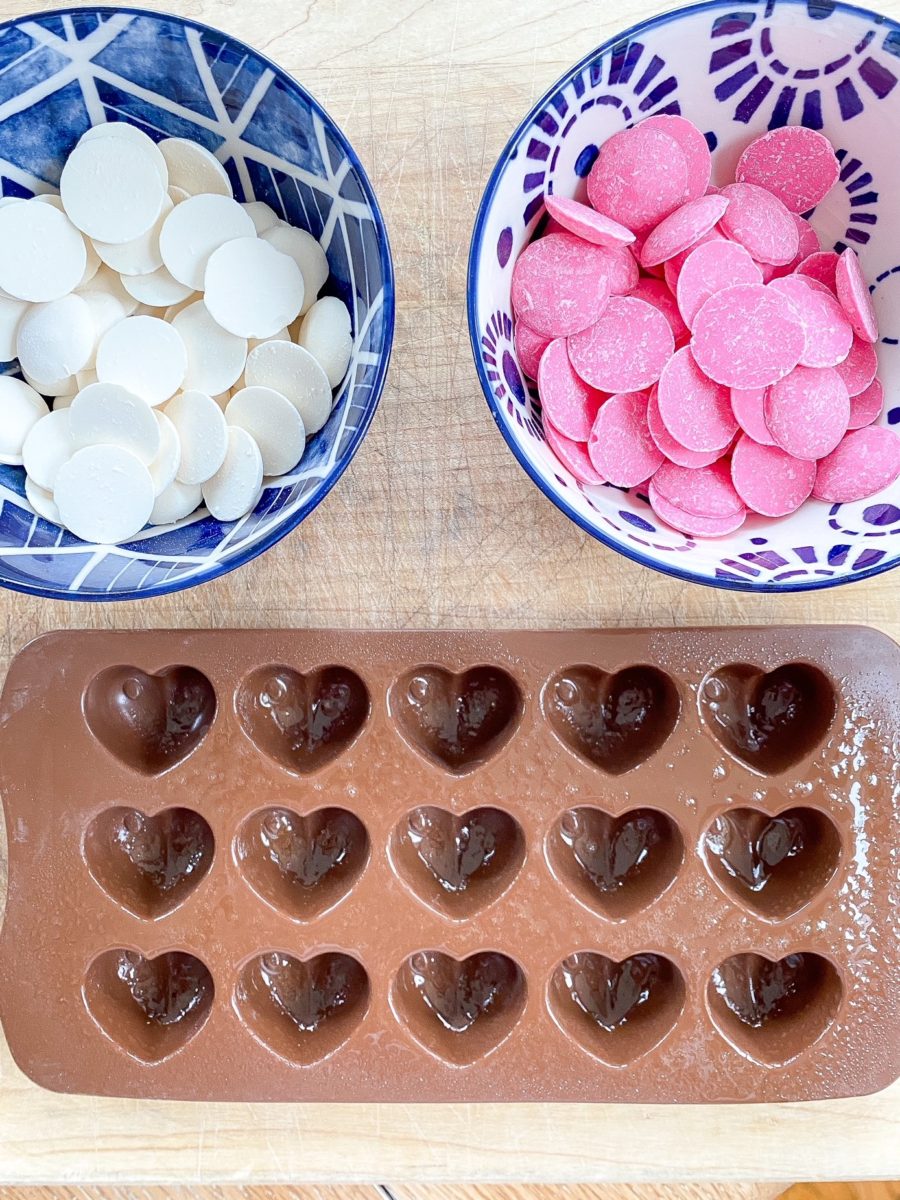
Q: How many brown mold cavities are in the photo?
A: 15